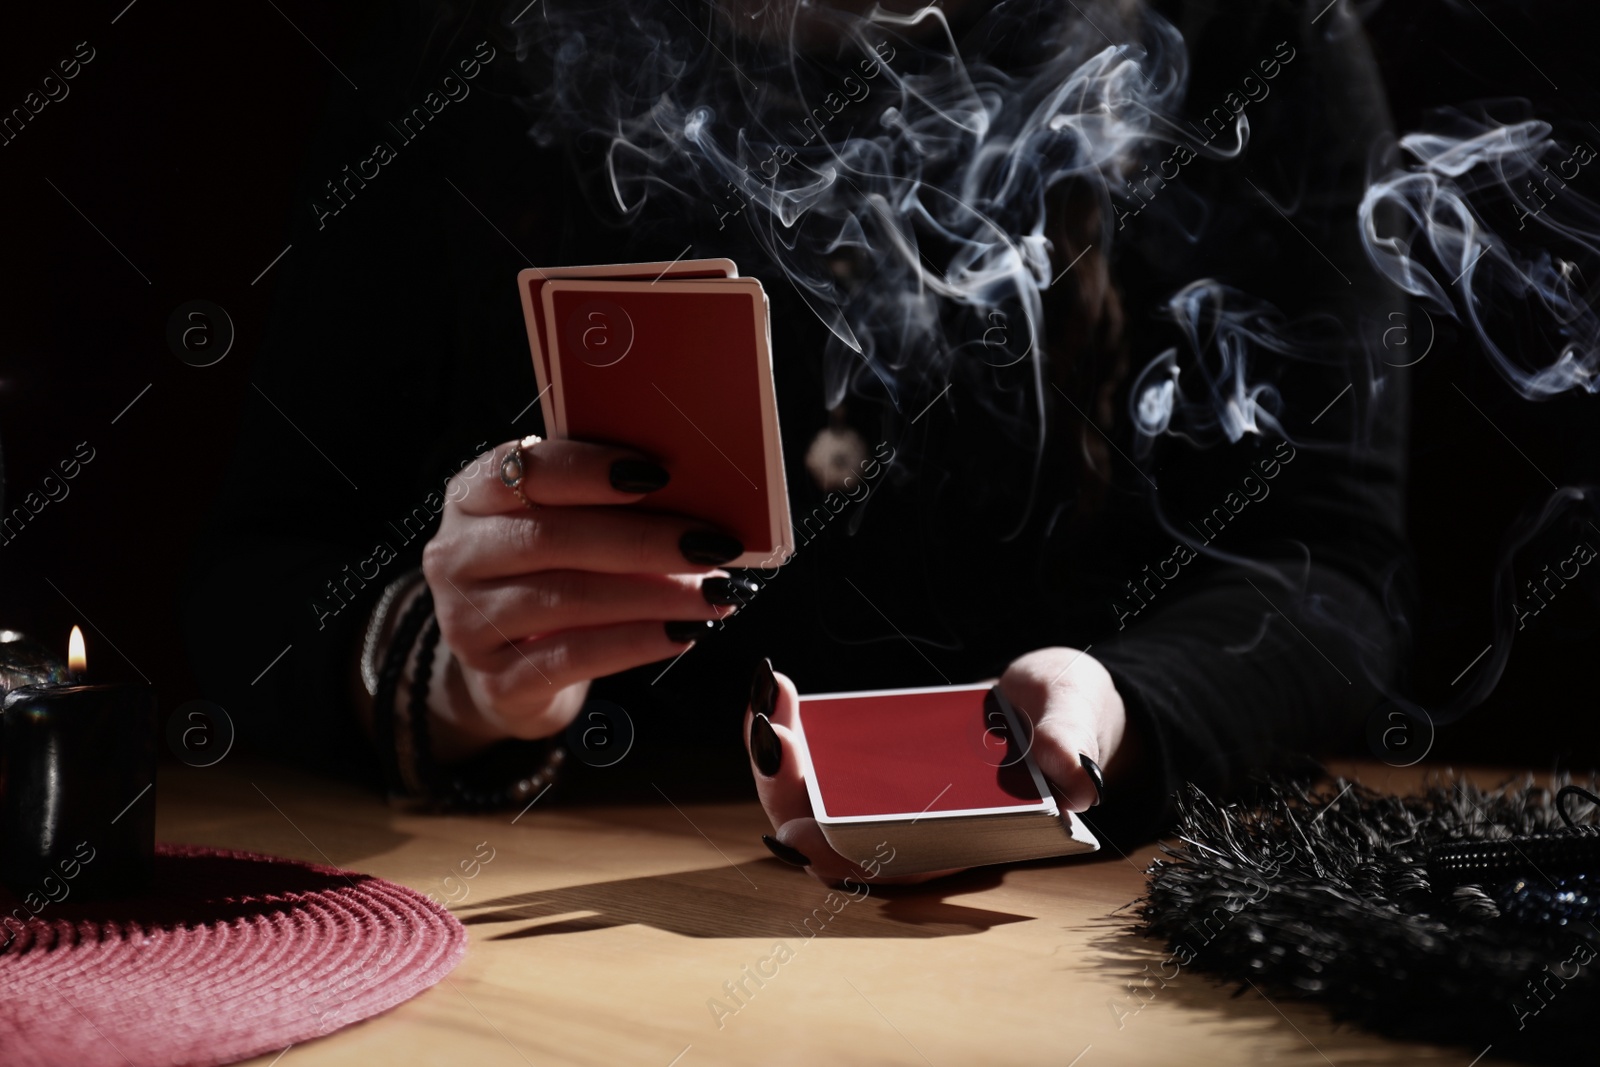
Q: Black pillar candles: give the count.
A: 1